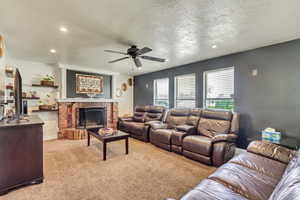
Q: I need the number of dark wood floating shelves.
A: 3